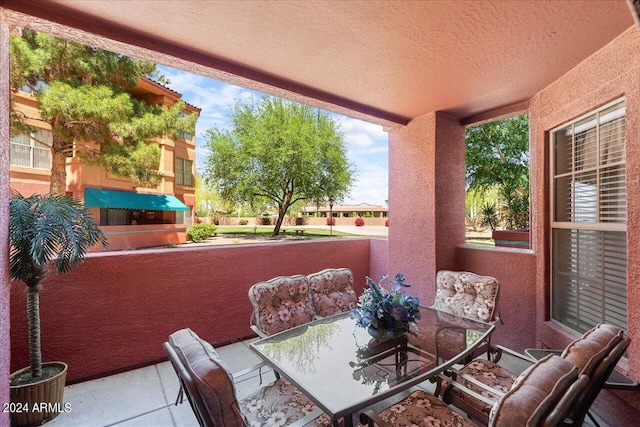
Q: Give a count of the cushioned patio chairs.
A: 6